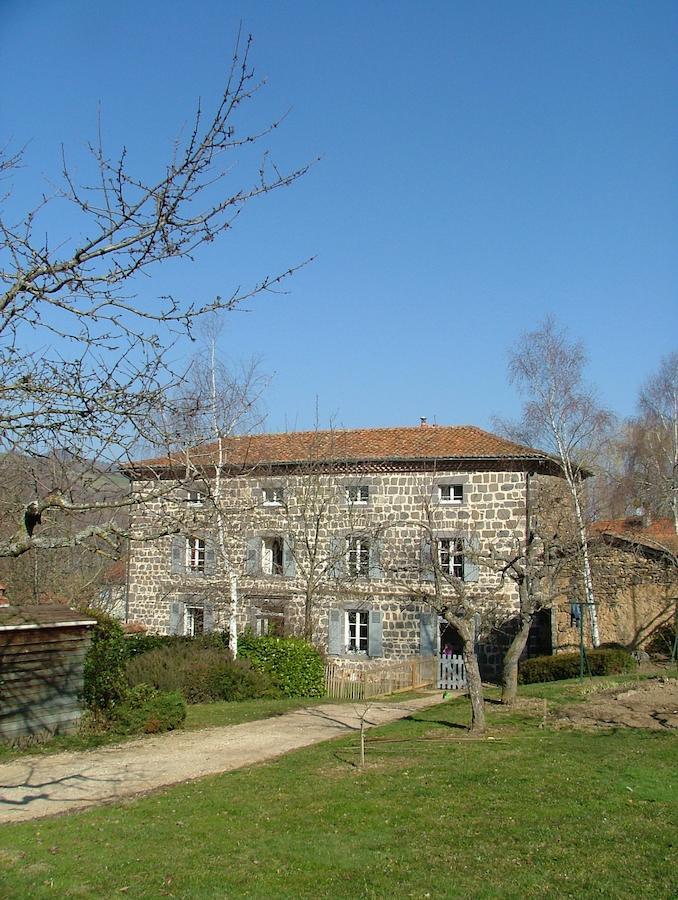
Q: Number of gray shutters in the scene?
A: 14